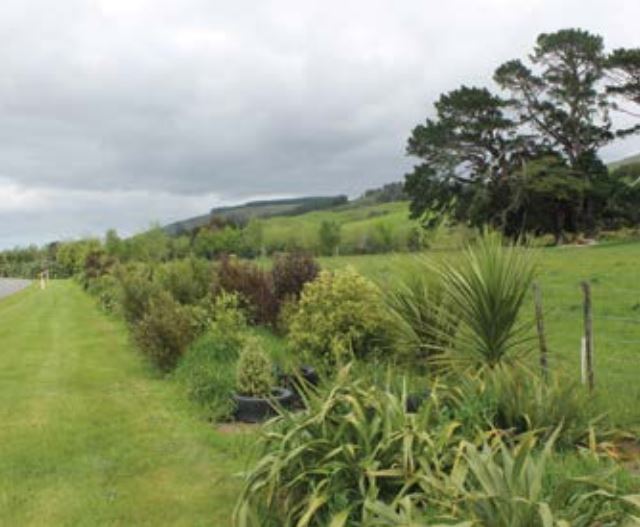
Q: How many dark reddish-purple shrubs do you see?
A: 2